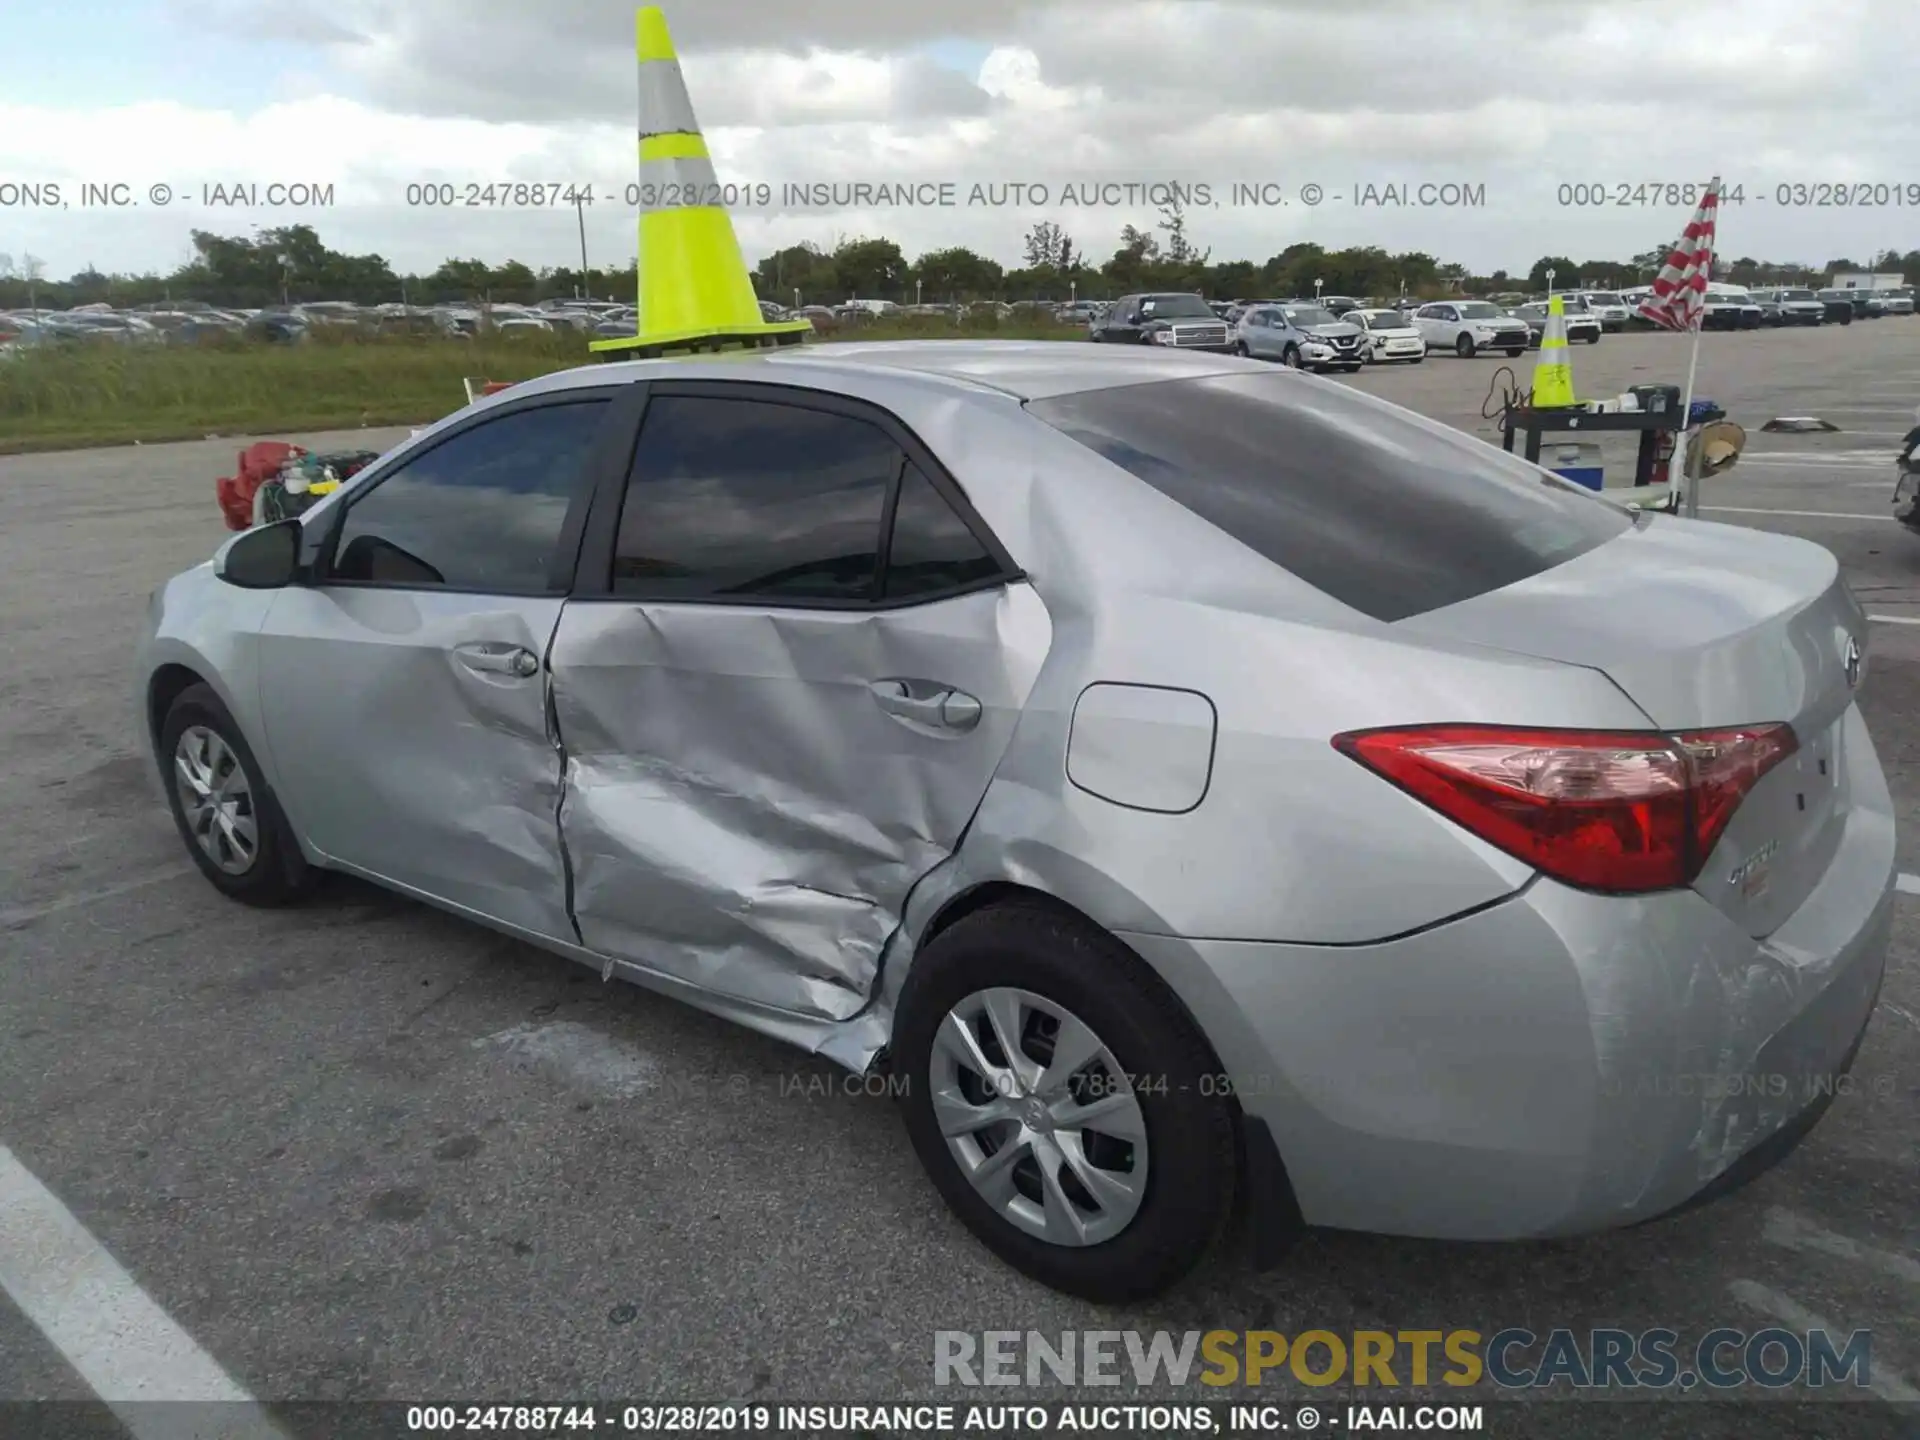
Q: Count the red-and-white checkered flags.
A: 1